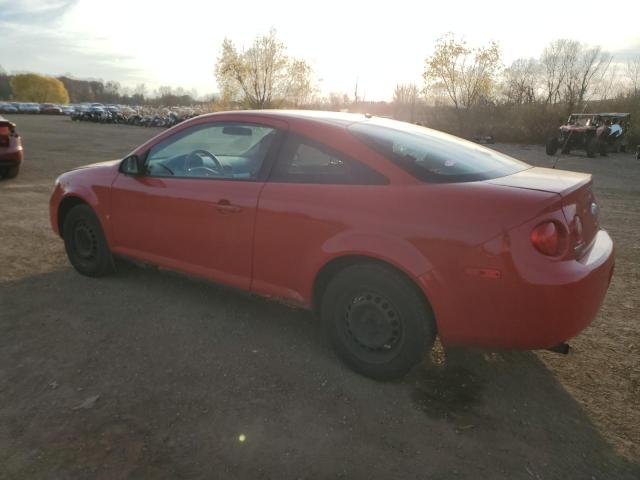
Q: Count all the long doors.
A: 1